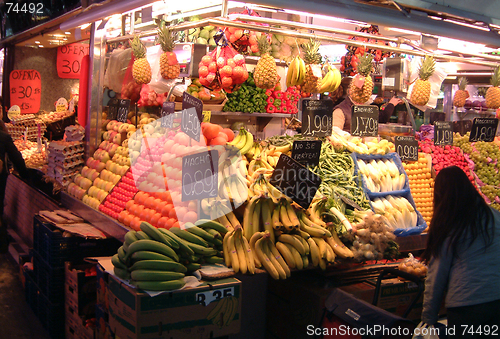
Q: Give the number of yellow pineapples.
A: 8